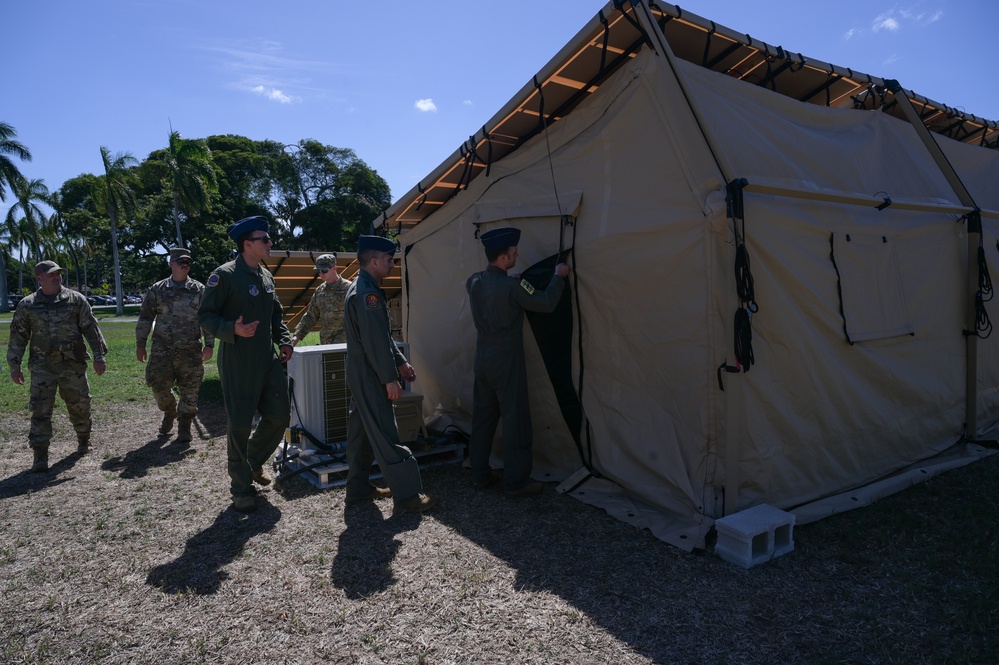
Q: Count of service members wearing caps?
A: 6